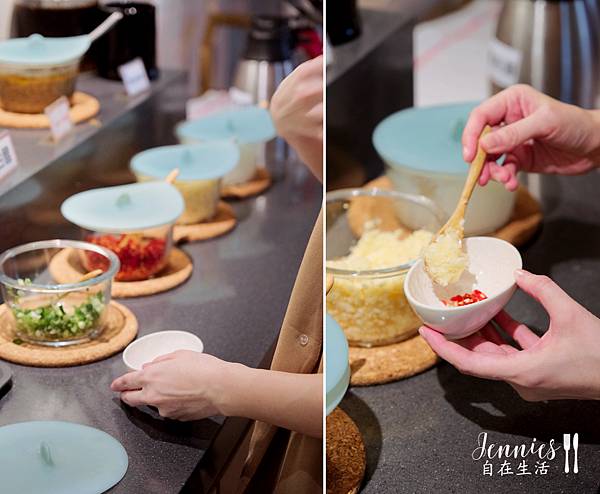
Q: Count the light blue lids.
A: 7